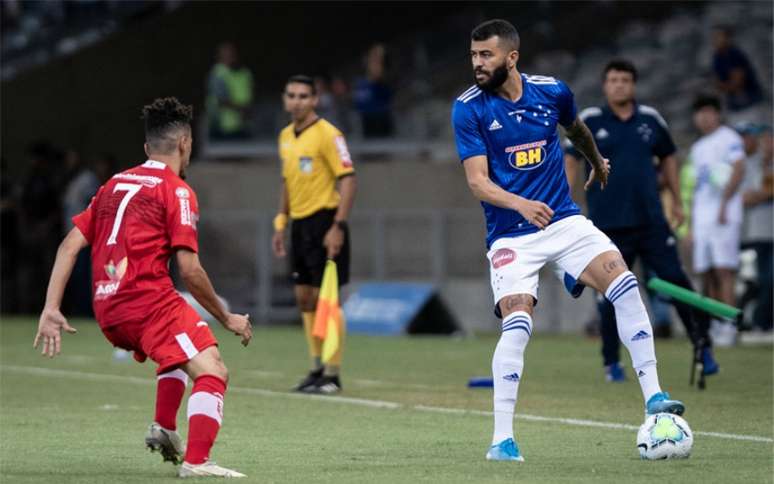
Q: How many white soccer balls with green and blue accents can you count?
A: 1